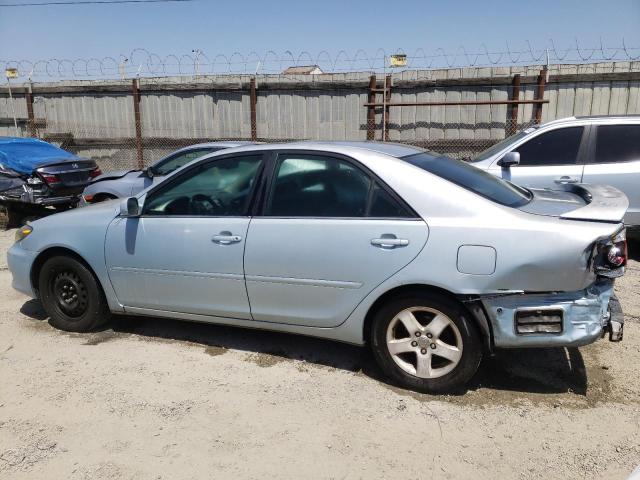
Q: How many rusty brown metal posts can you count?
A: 7